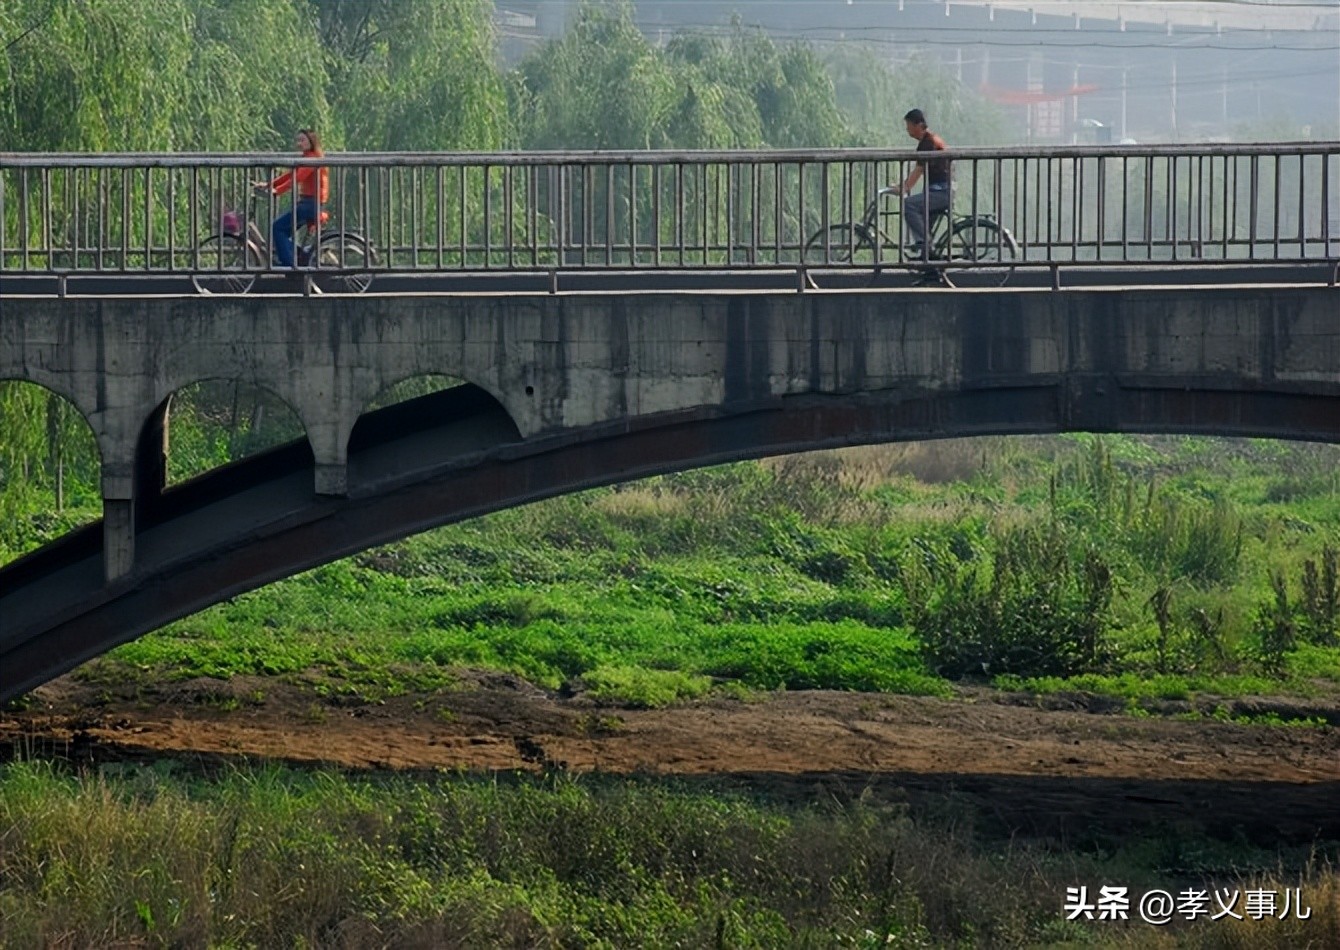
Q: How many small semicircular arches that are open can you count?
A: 3